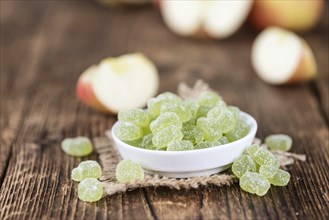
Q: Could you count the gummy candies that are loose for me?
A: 9